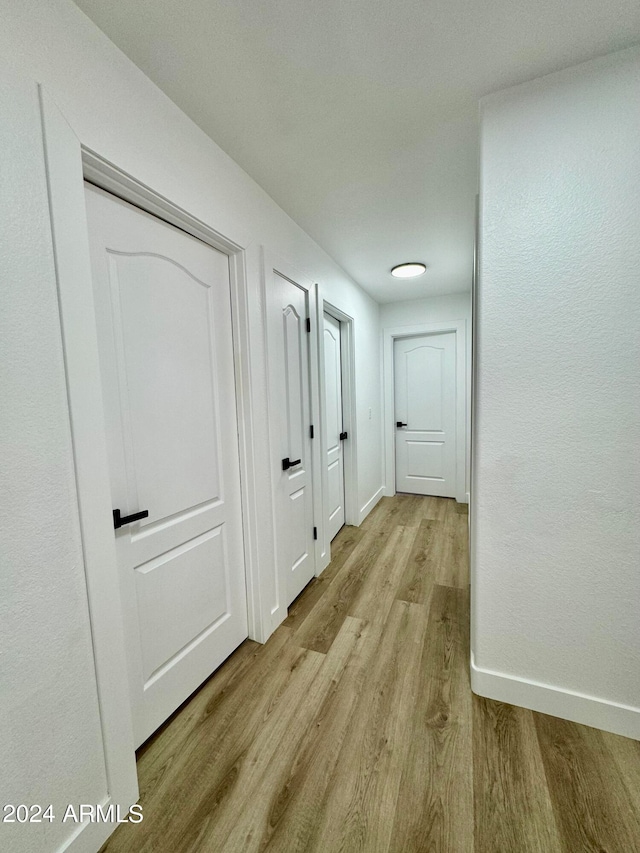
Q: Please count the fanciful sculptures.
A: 0